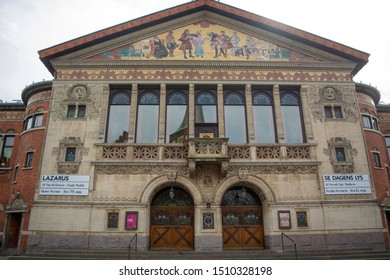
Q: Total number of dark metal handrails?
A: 2